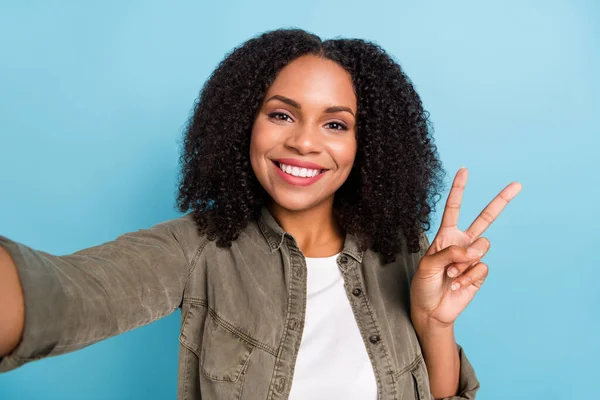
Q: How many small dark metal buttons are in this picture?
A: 3